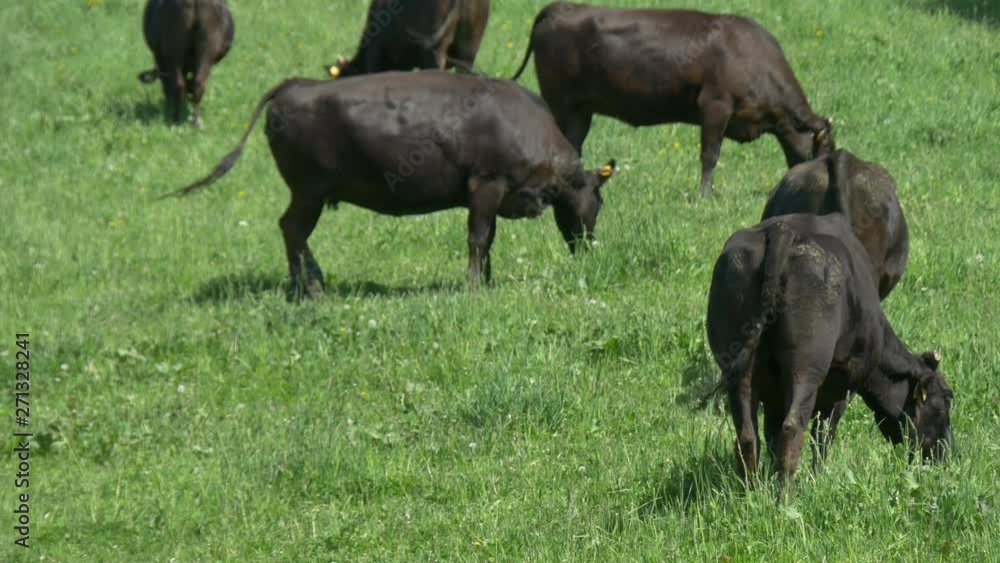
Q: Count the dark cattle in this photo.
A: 6